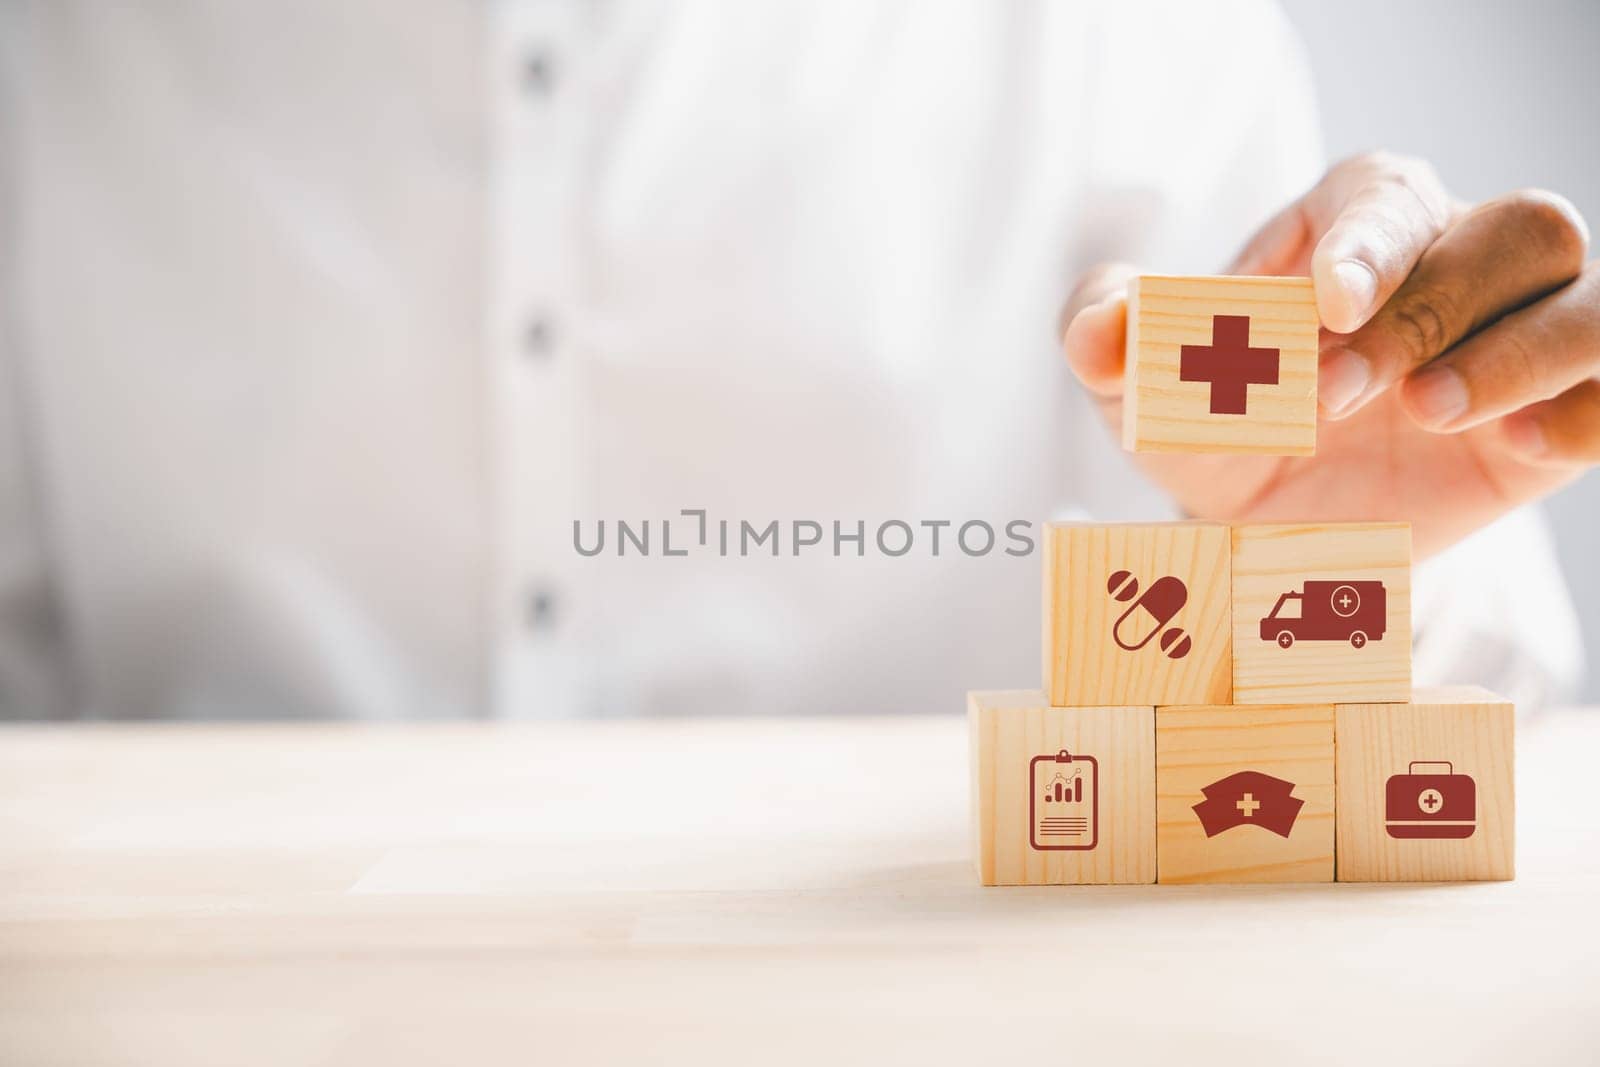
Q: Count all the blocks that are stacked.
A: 5